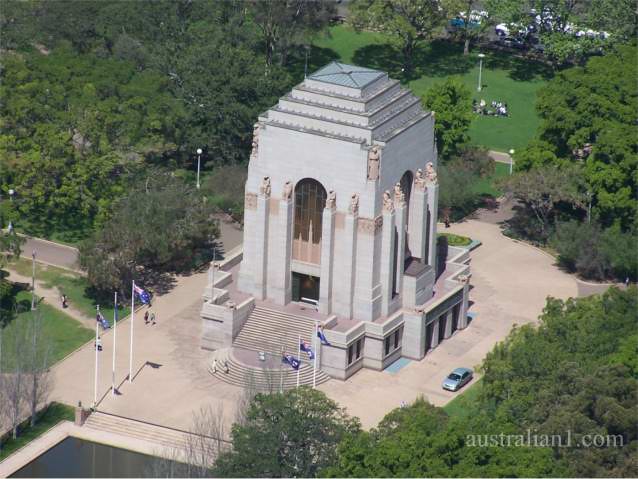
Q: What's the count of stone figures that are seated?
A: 8